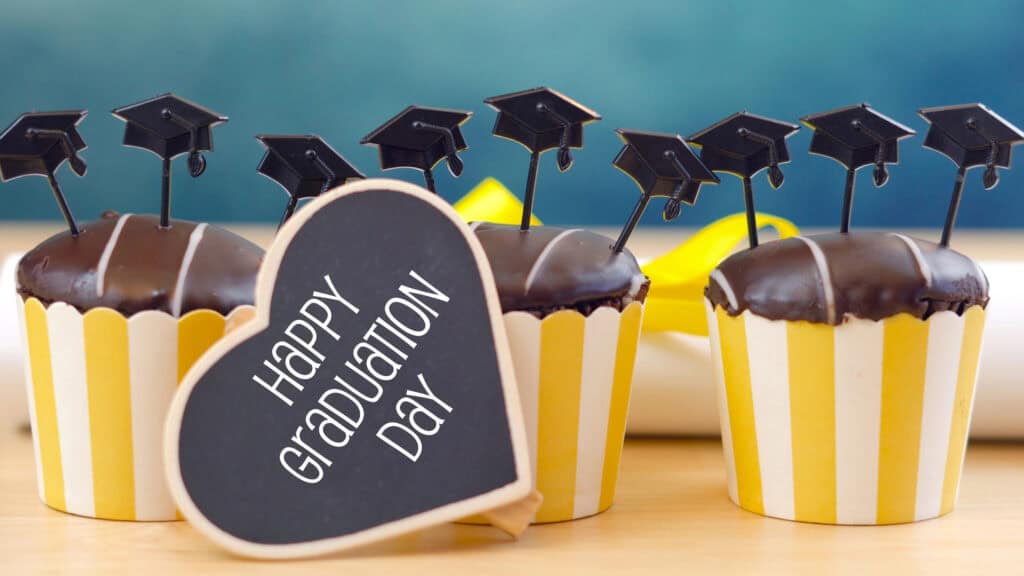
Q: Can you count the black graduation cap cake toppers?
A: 9